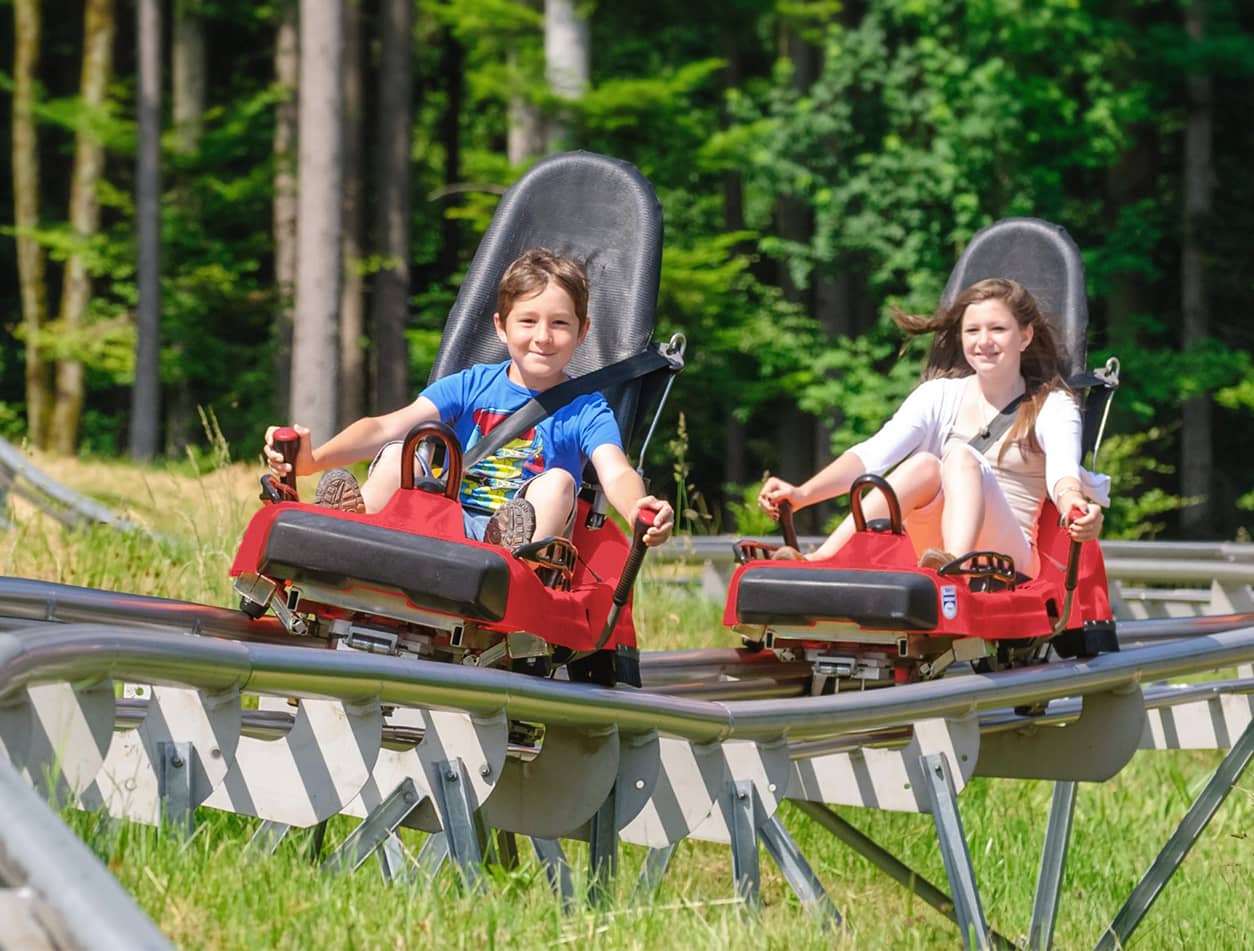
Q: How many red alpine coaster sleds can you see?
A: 2